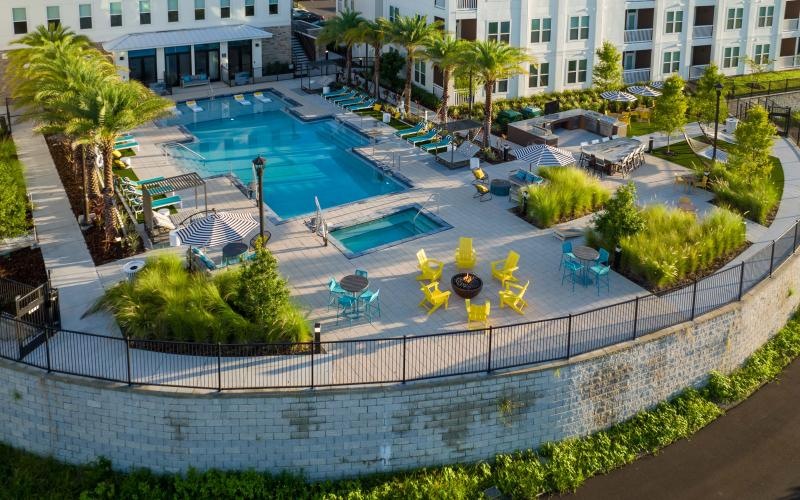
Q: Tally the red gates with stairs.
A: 0